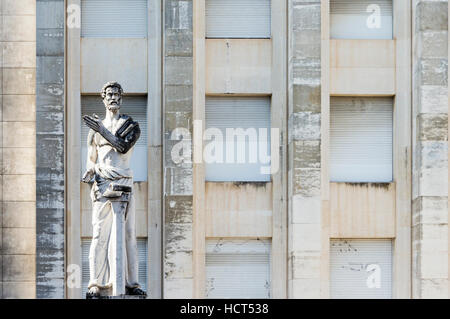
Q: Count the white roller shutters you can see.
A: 9